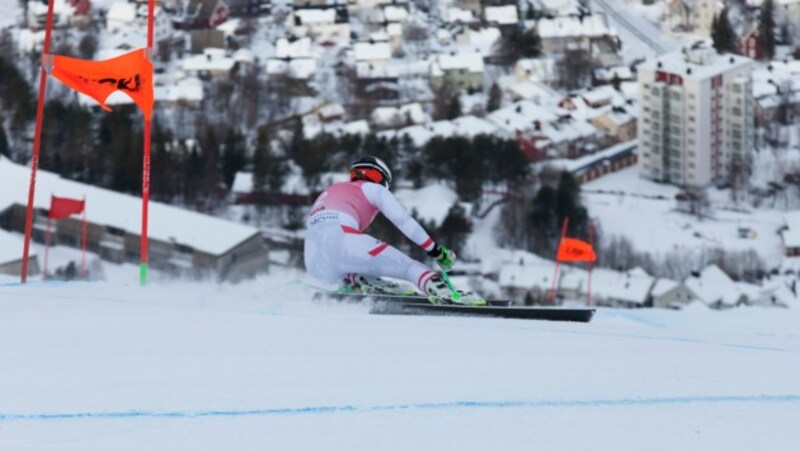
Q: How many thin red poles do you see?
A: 6